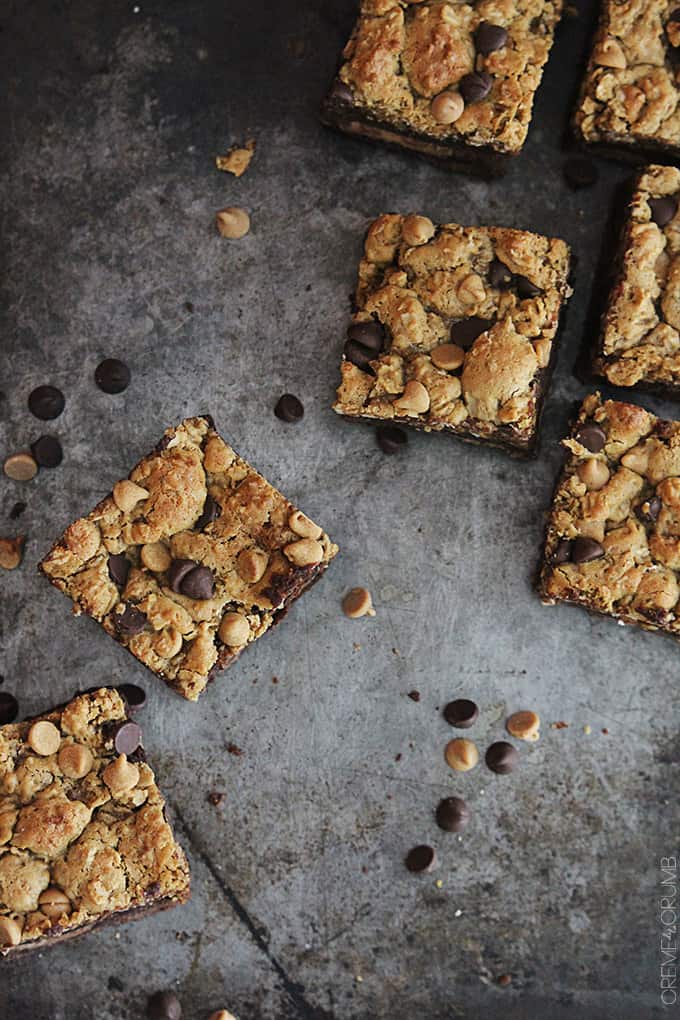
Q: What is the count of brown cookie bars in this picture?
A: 7